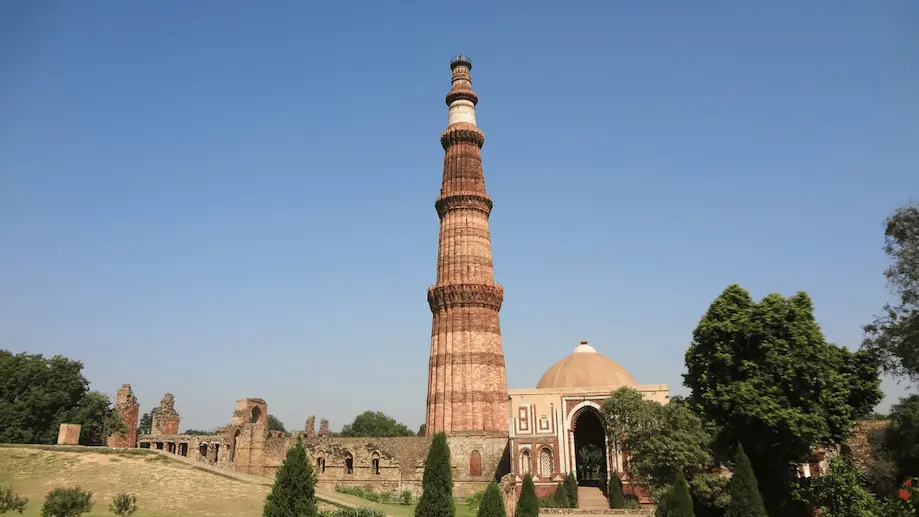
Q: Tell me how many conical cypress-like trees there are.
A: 9